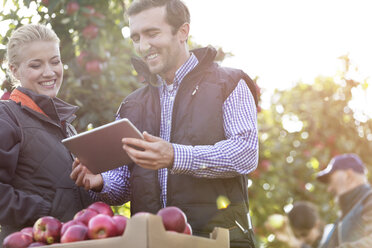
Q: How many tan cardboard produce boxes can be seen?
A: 1